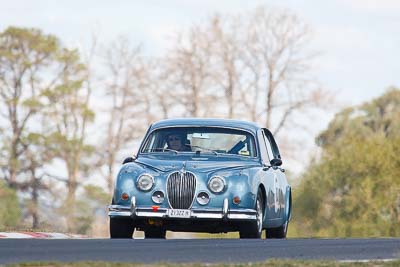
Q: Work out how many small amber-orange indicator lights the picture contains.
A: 2